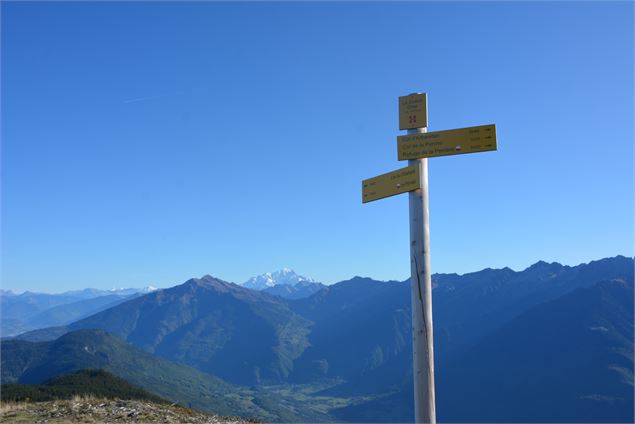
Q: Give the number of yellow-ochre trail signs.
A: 3